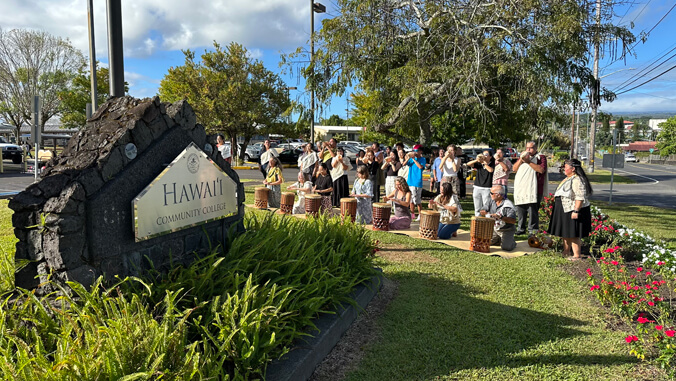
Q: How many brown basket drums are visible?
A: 7